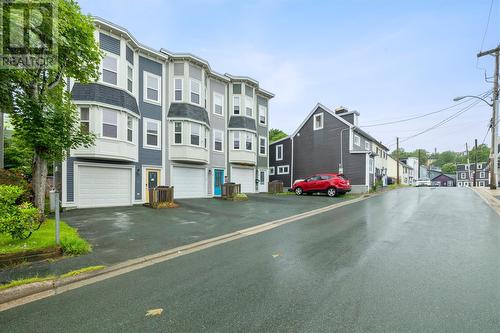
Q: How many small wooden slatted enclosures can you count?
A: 3